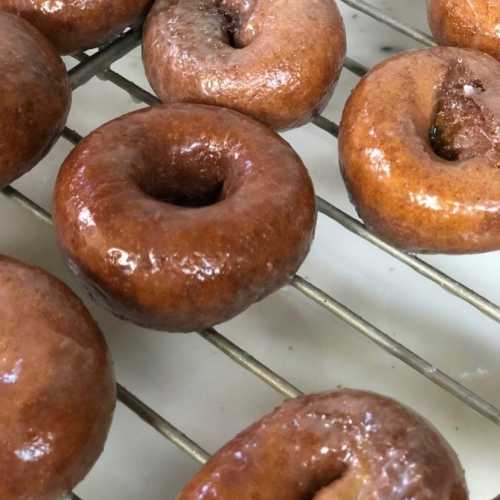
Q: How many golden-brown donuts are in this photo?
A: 8